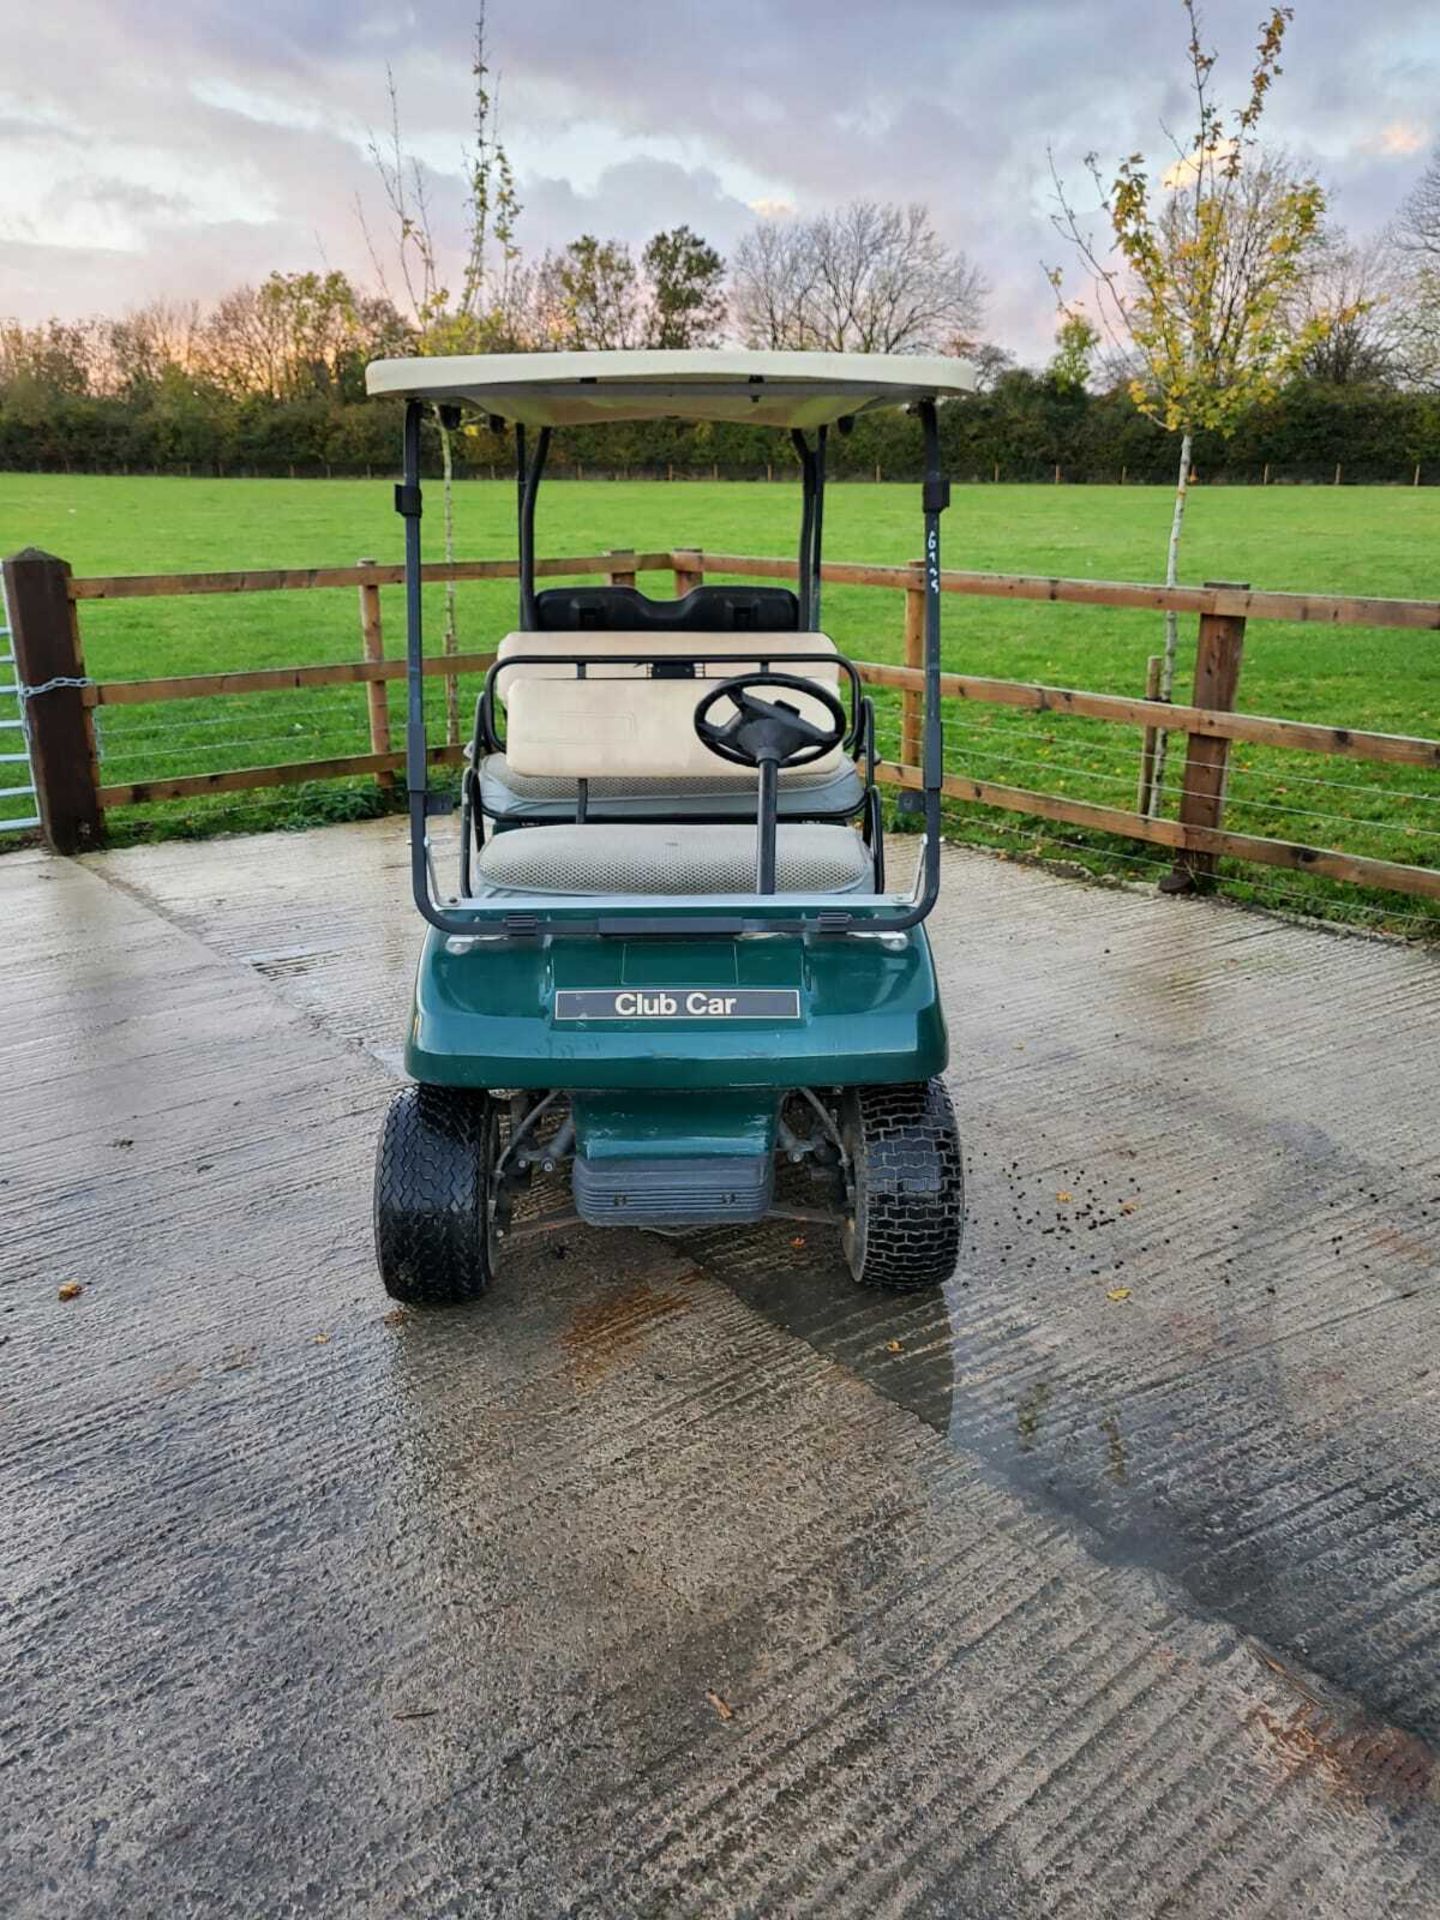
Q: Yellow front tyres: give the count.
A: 0